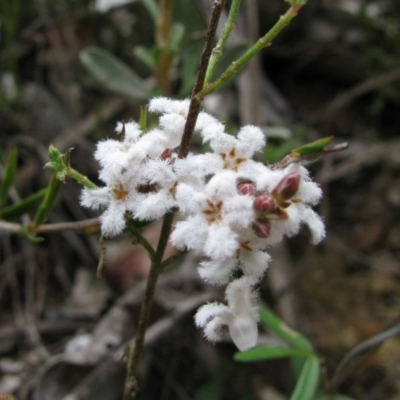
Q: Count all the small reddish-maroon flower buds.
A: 5